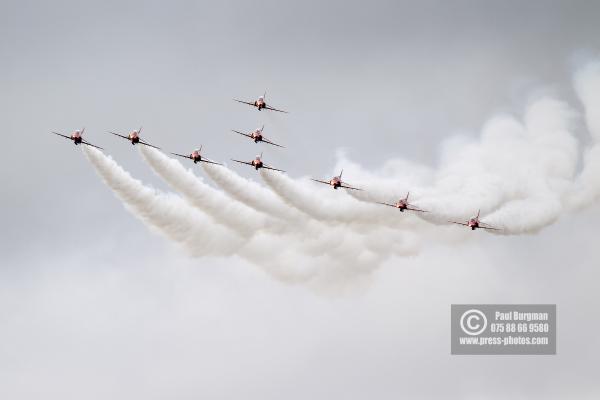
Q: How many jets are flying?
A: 9